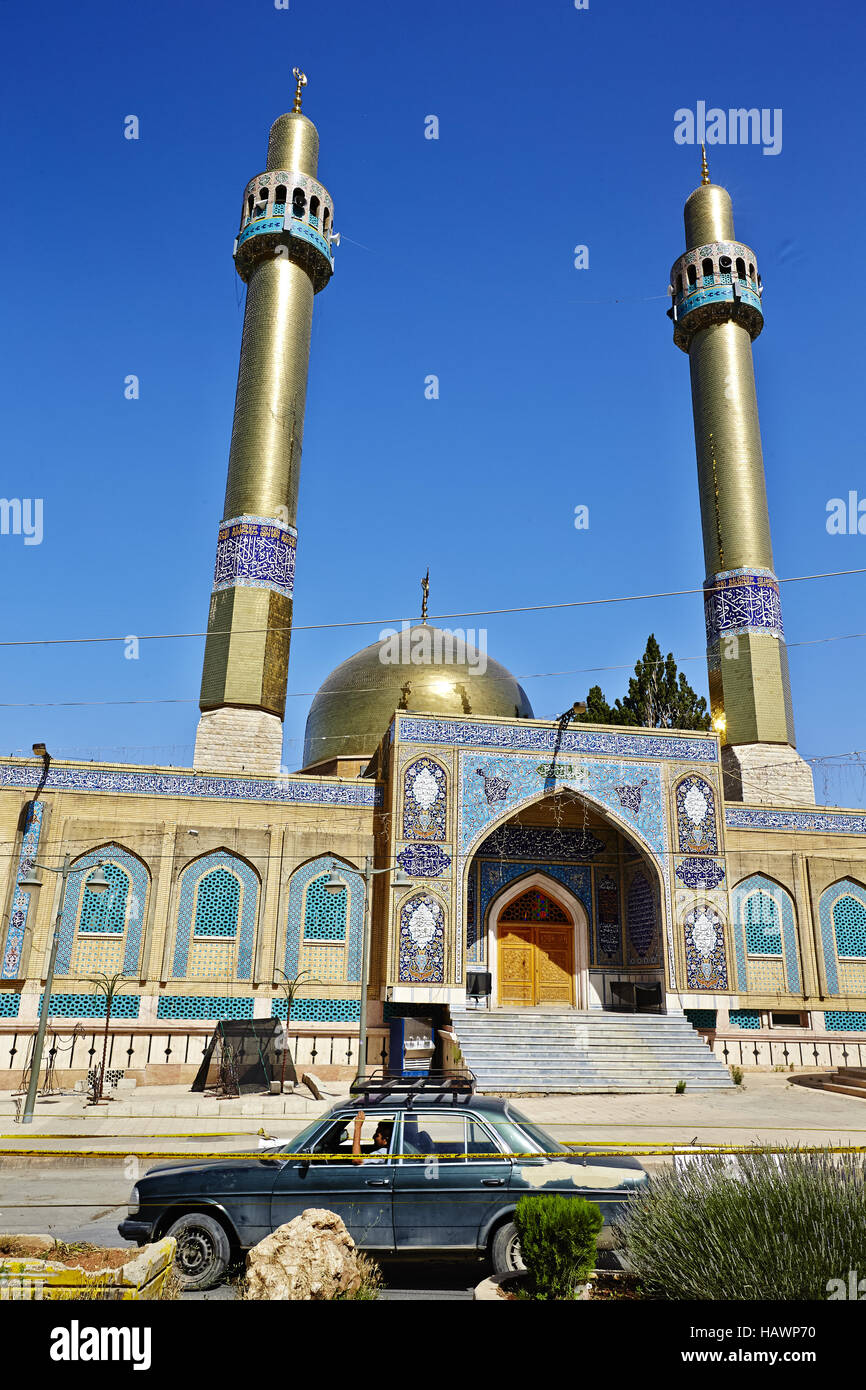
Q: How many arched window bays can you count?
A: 5